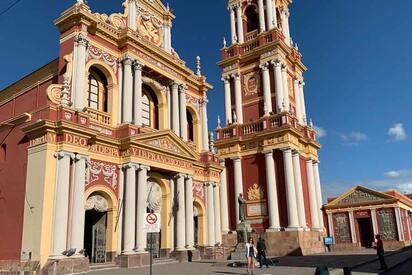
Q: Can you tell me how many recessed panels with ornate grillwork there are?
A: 2